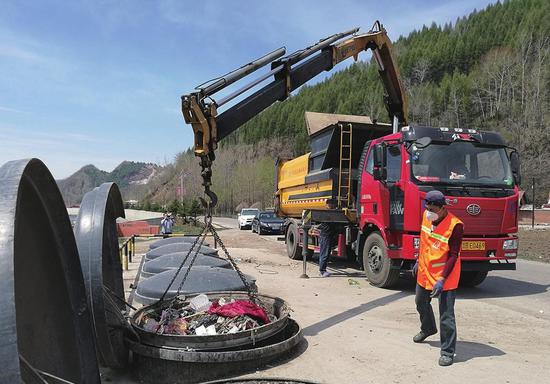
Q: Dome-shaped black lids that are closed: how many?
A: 4